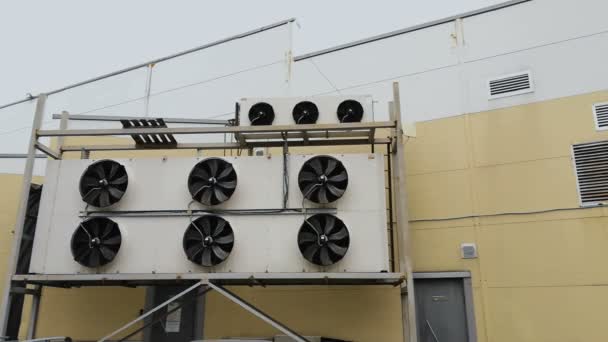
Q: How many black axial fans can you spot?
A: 9